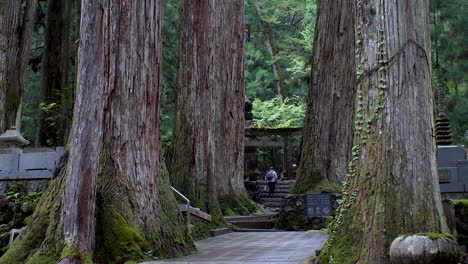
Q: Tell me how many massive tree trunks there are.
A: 4